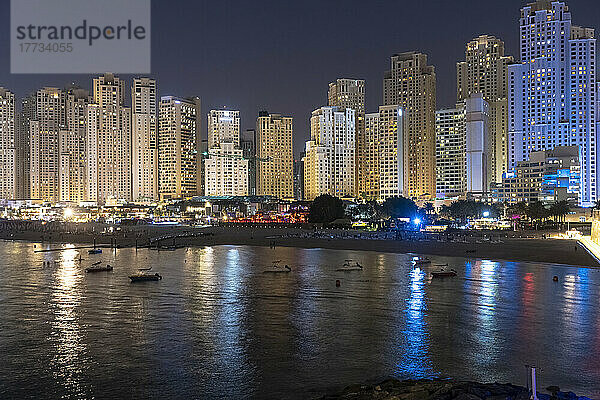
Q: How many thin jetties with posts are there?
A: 1